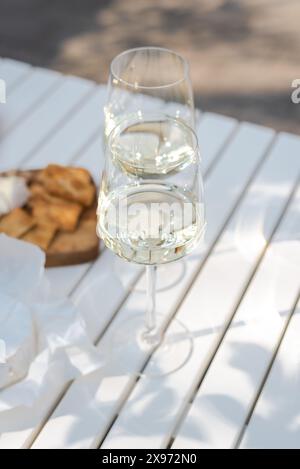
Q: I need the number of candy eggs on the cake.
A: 0